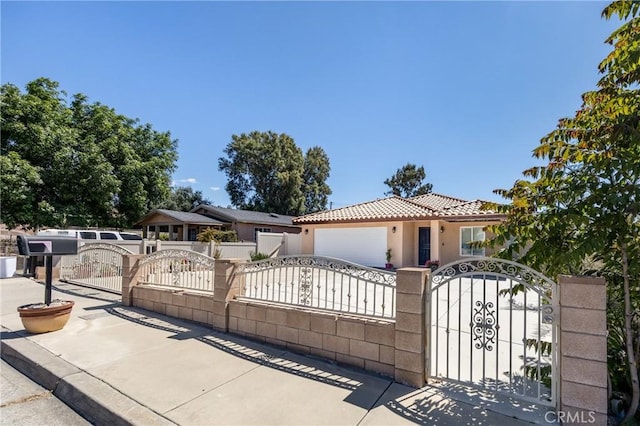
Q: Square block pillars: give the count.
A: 4